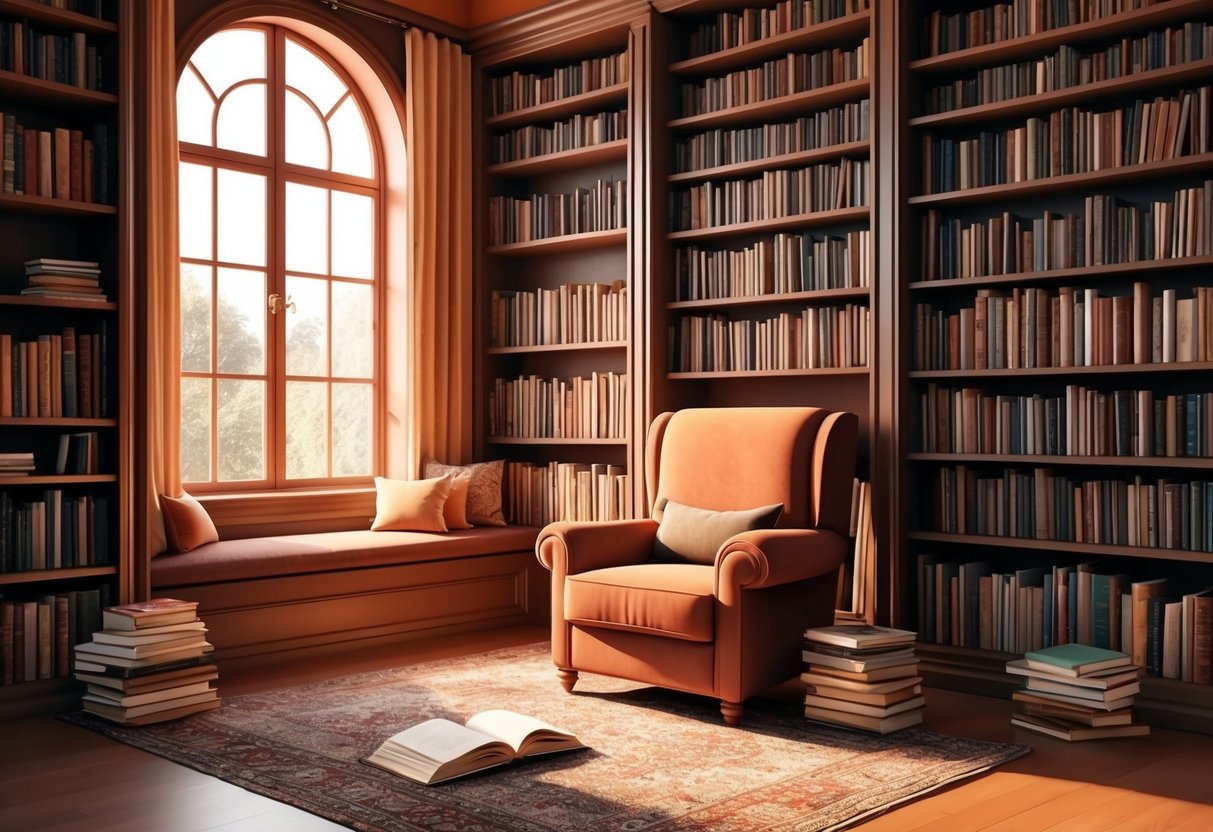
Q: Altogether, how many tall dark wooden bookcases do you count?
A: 4